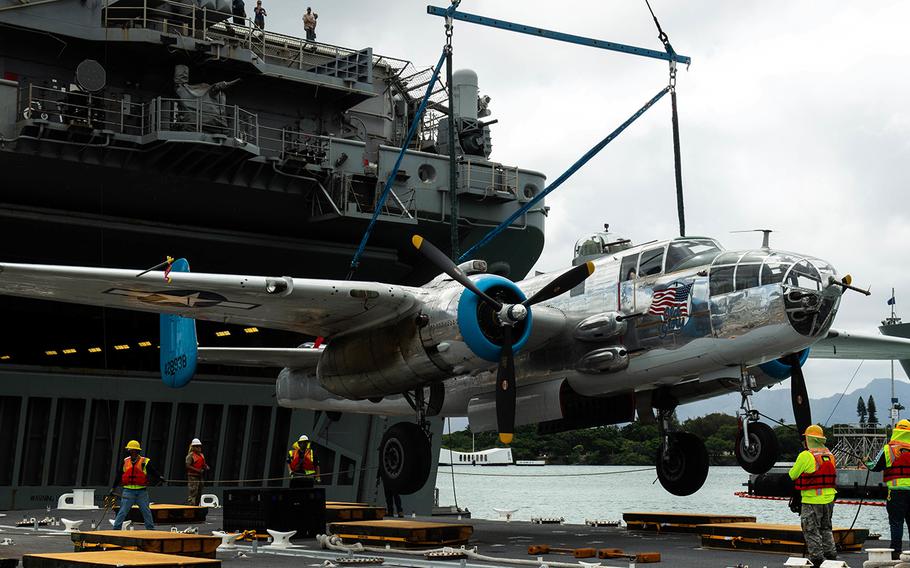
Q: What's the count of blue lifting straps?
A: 2